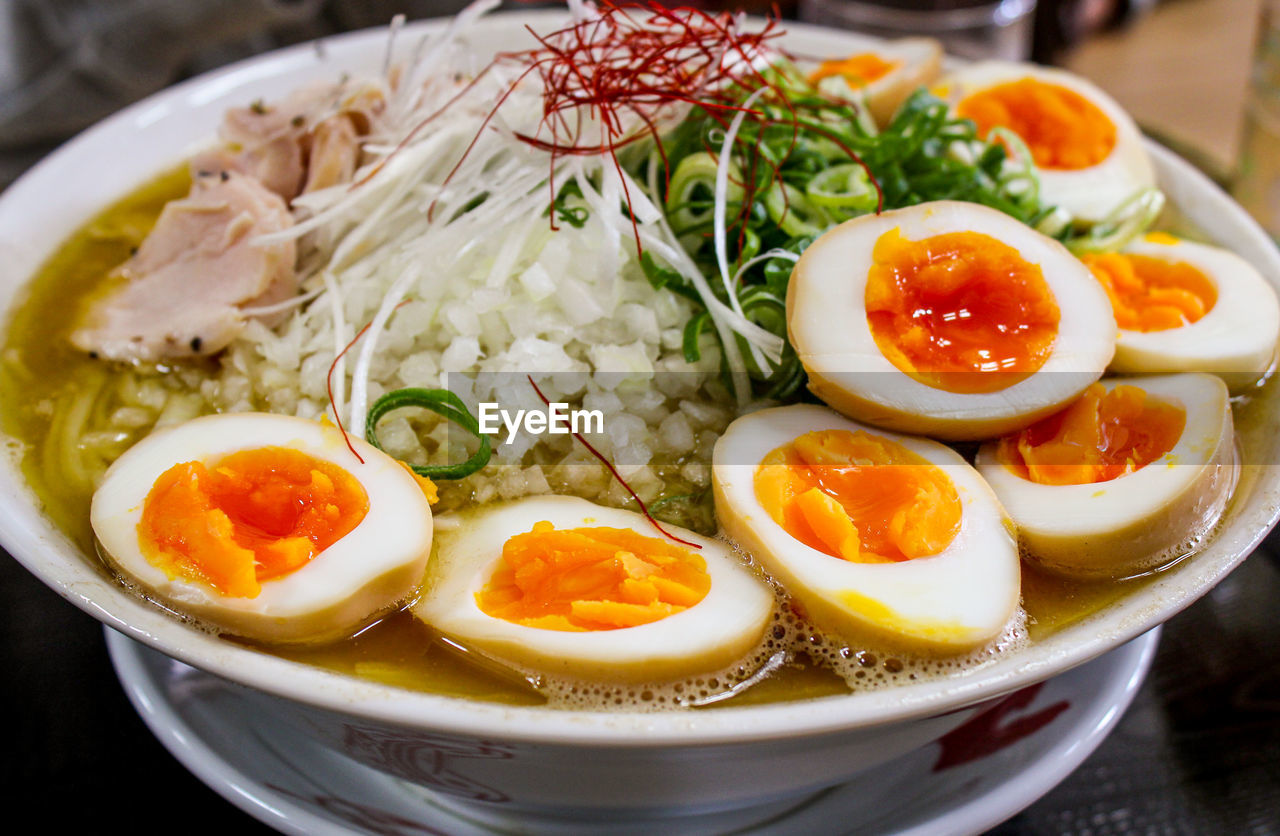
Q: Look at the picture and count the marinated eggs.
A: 8